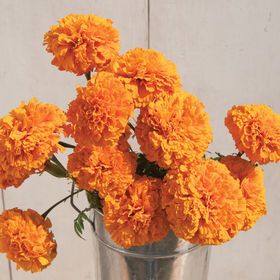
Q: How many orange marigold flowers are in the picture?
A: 11